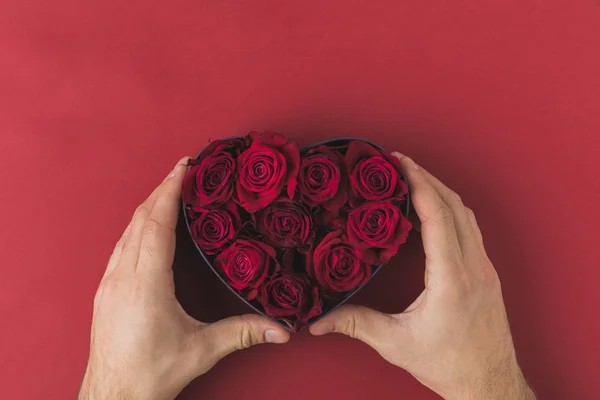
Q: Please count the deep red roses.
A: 10